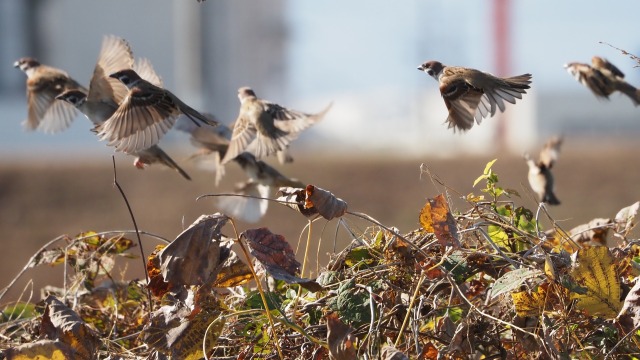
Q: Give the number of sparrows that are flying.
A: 9